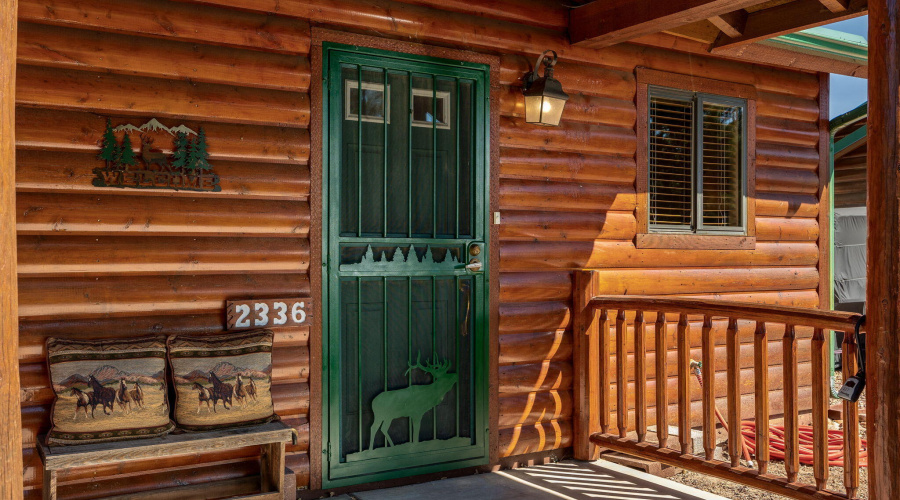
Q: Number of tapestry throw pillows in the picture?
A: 2